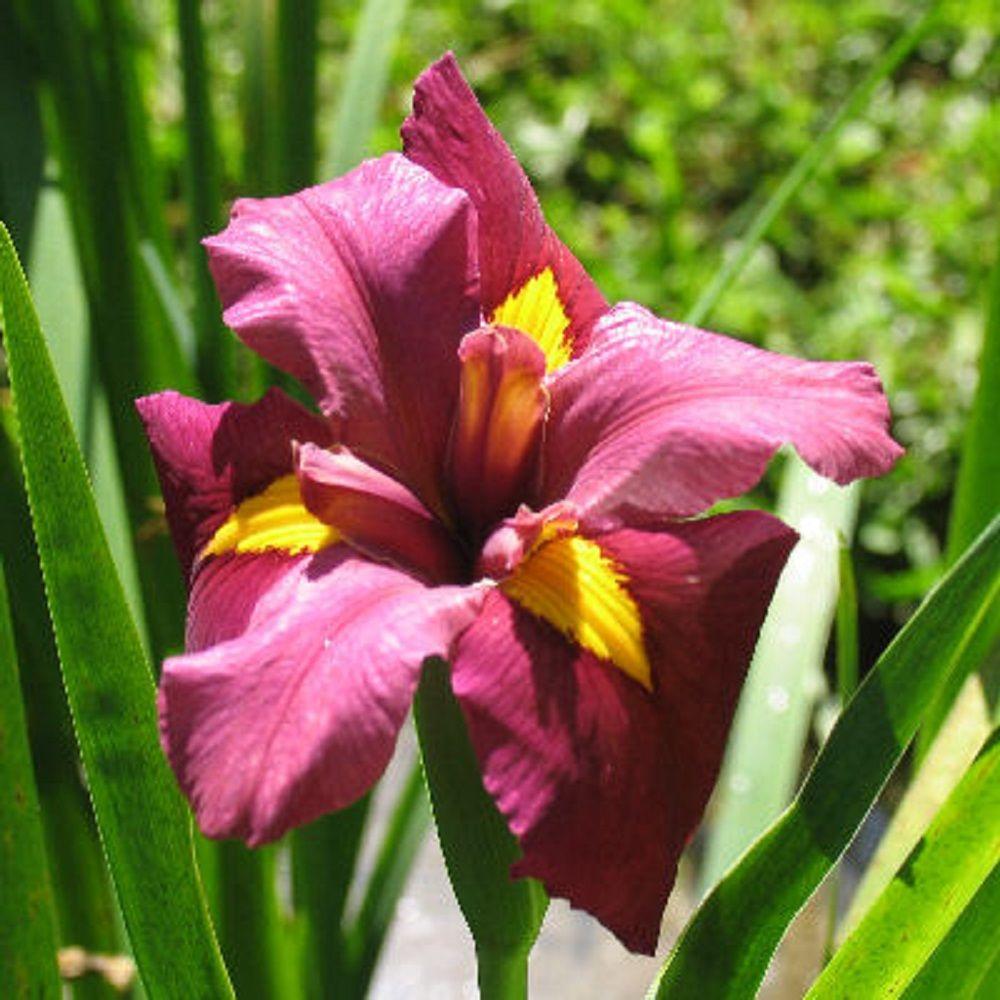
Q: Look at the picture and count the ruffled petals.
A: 6